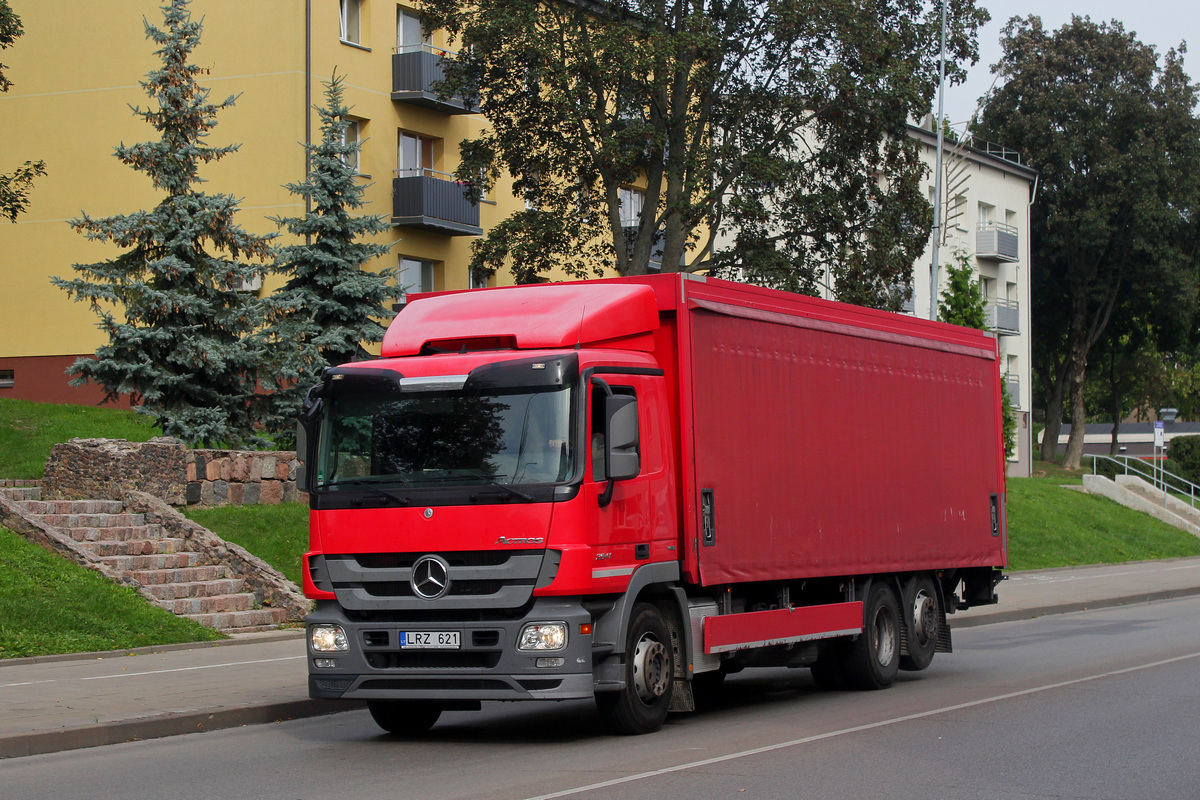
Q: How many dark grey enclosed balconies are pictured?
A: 2